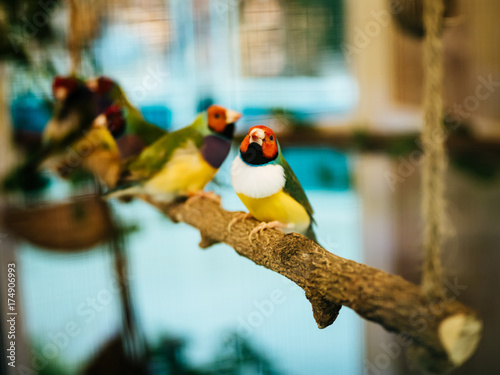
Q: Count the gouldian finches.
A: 5